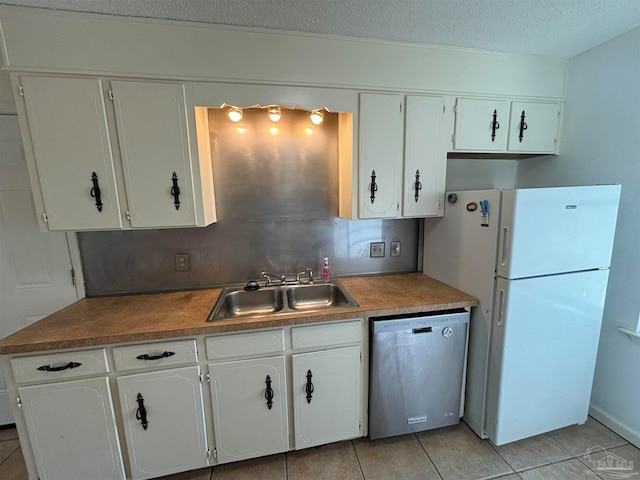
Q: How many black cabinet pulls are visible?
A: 11